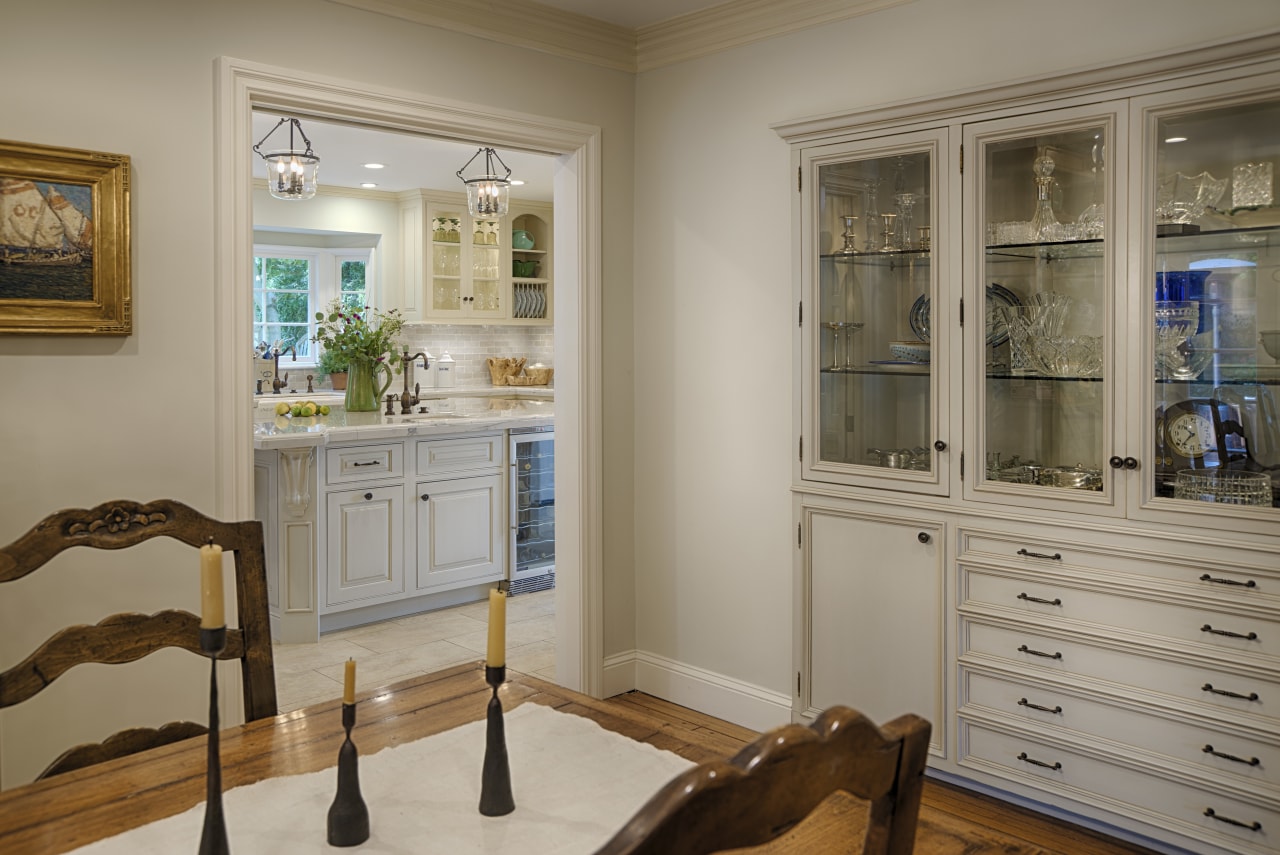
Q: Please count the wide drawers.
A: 5